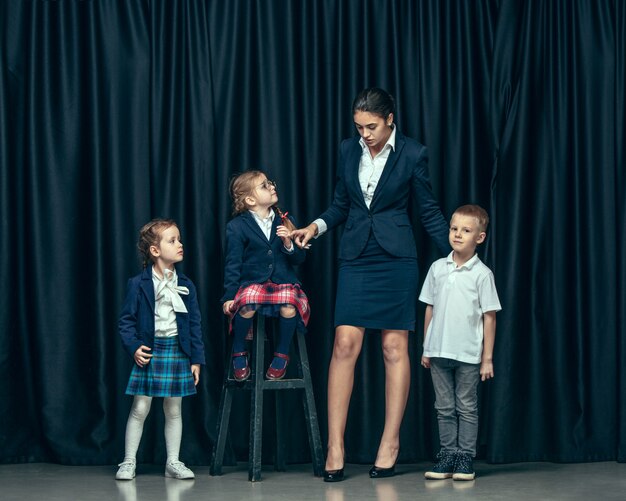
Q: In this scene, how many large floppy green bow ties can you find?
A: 0